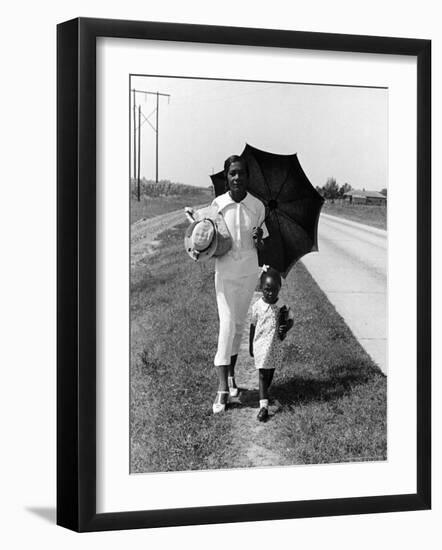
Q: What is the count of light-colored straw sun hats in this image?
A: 1